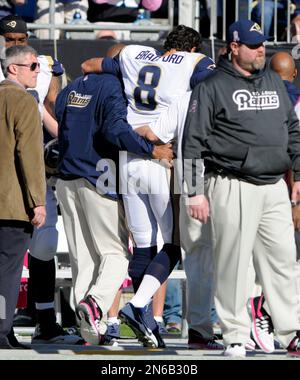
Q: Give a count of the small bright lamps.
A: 0